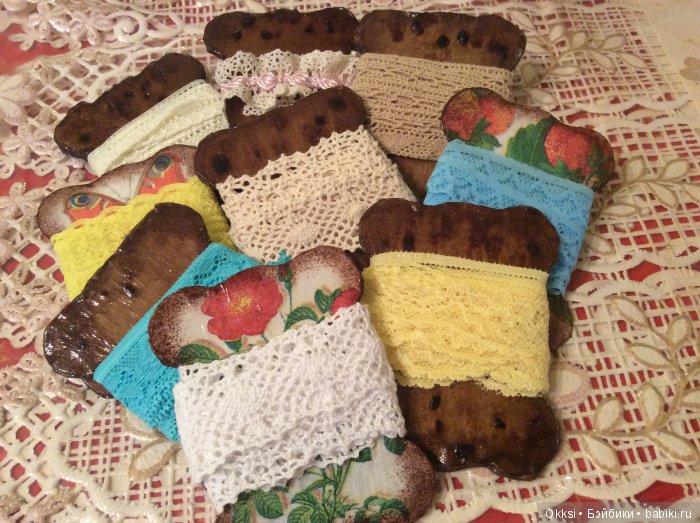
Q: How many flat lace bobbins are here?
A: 9